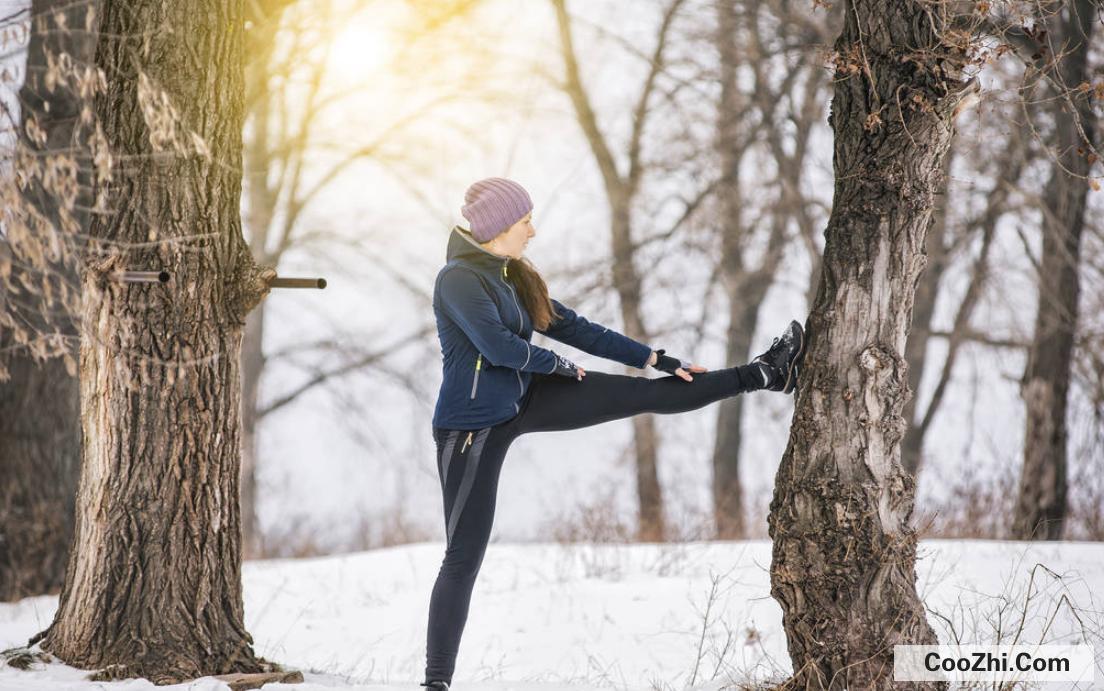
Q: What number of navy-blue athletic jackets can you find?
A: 1